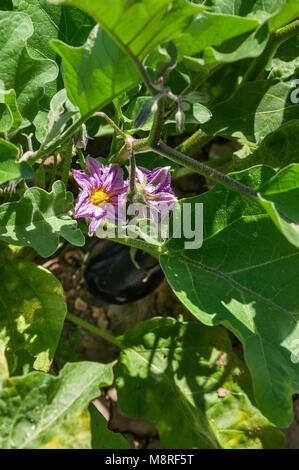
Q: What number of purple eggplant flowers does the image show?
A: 2